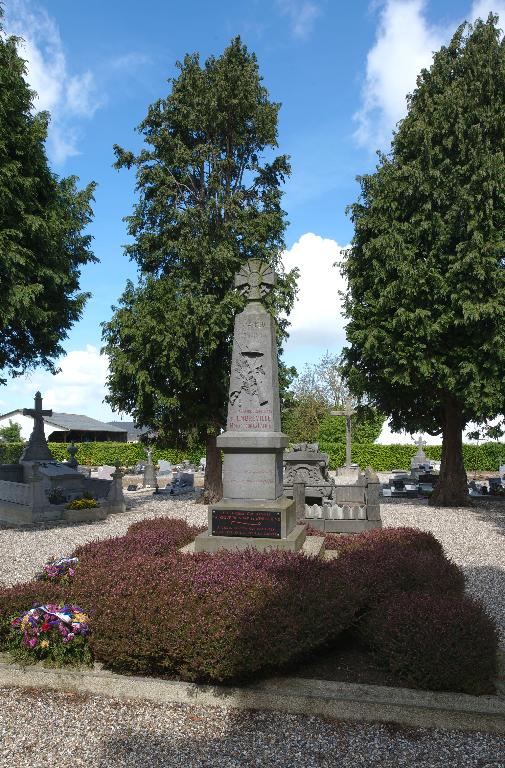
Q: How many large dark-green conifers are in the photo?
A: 3